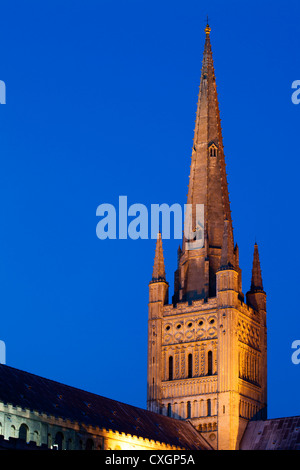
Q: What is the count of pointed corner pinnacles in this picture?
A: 3